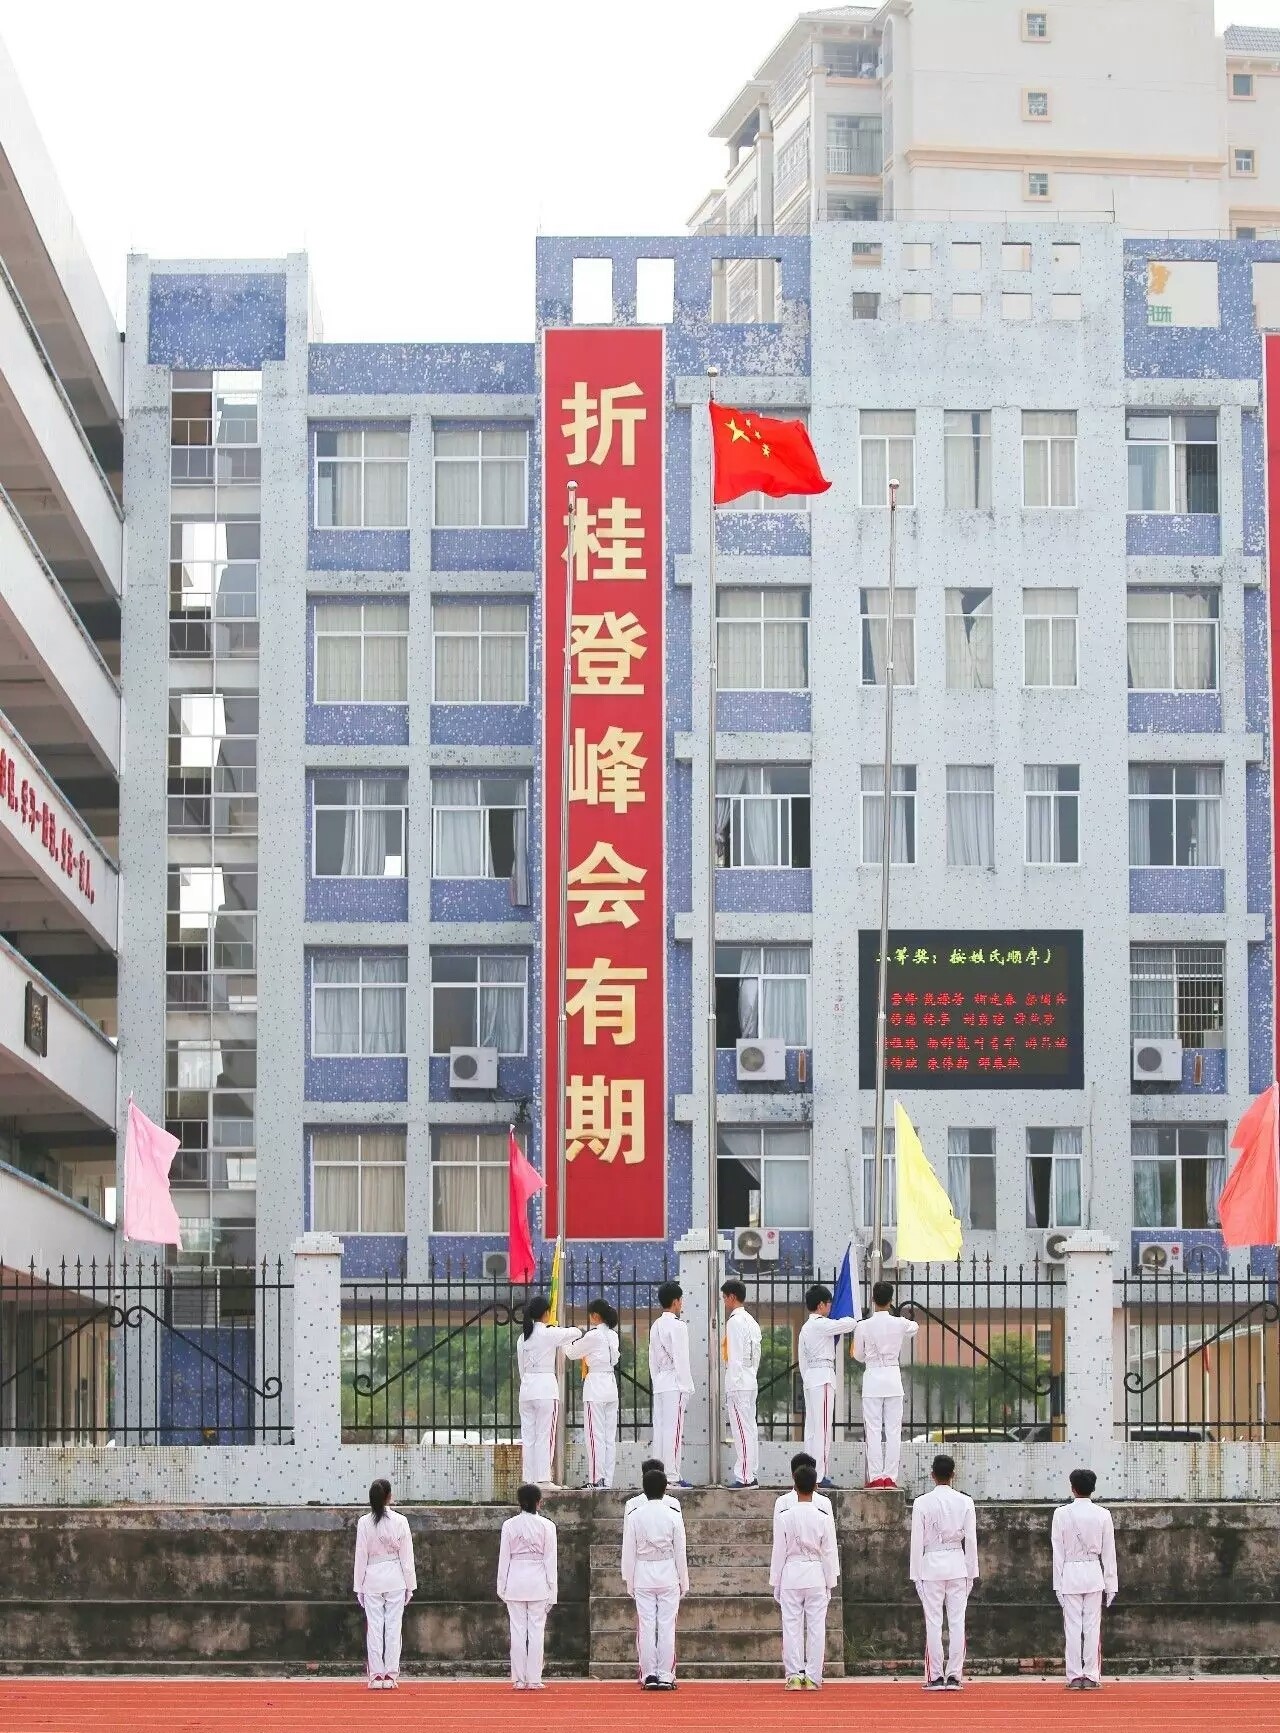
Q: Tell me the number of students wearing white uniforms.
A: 14